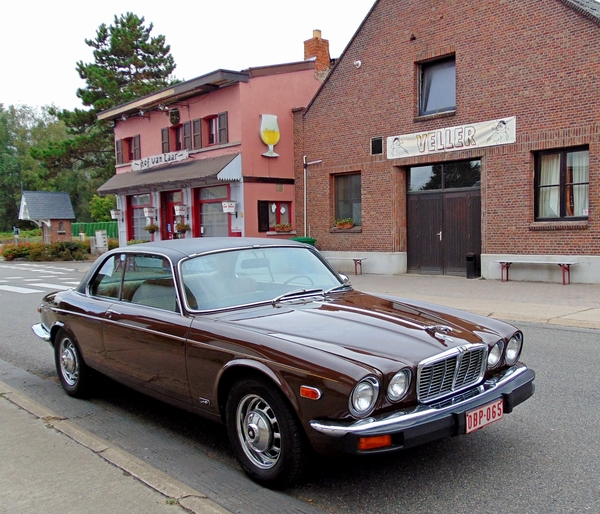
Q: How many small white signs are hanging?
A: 4